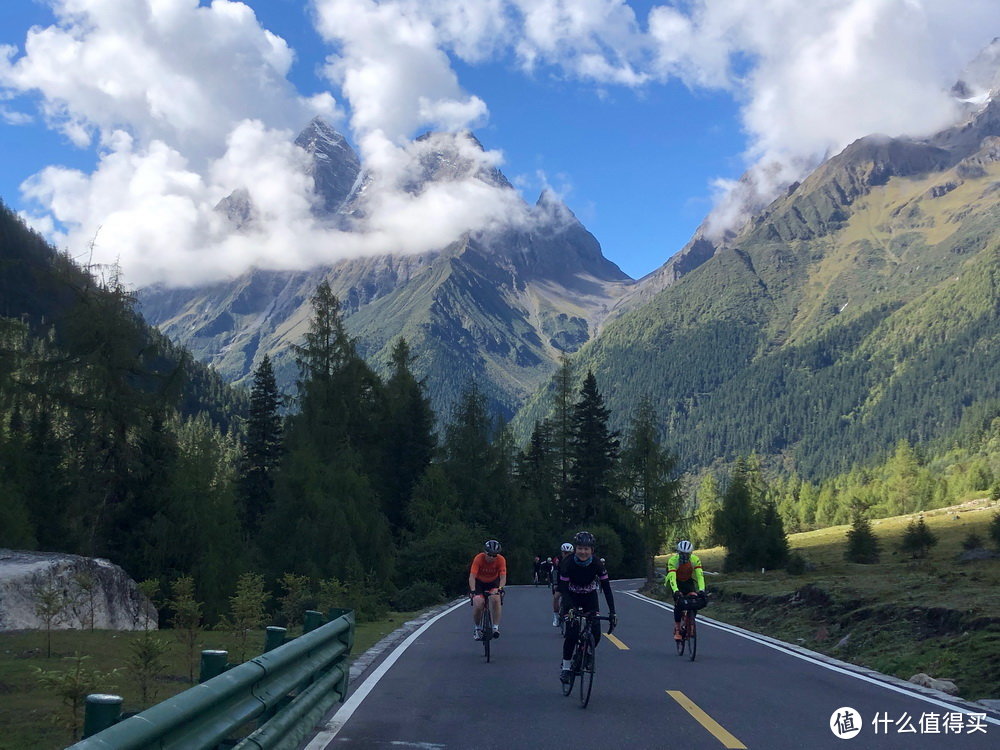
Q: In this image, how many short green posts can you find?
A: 4